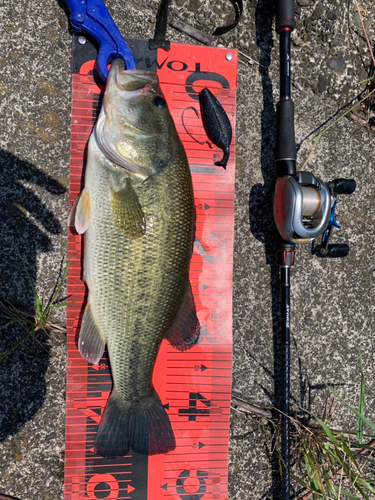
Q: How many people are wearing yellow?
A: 0